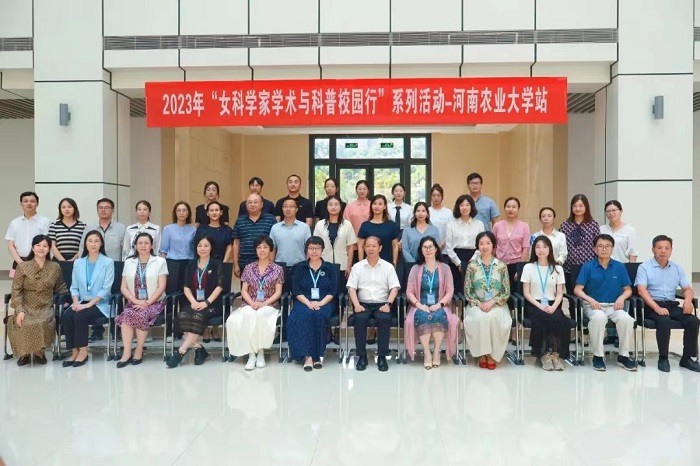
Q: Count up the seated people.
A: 12